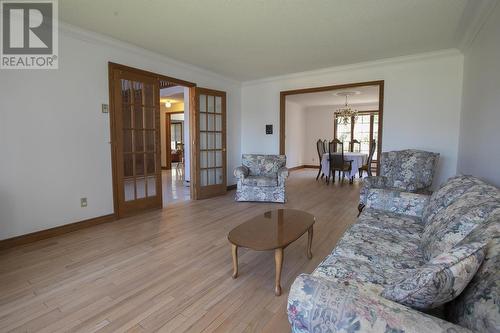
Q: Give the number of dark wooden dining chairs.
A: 5